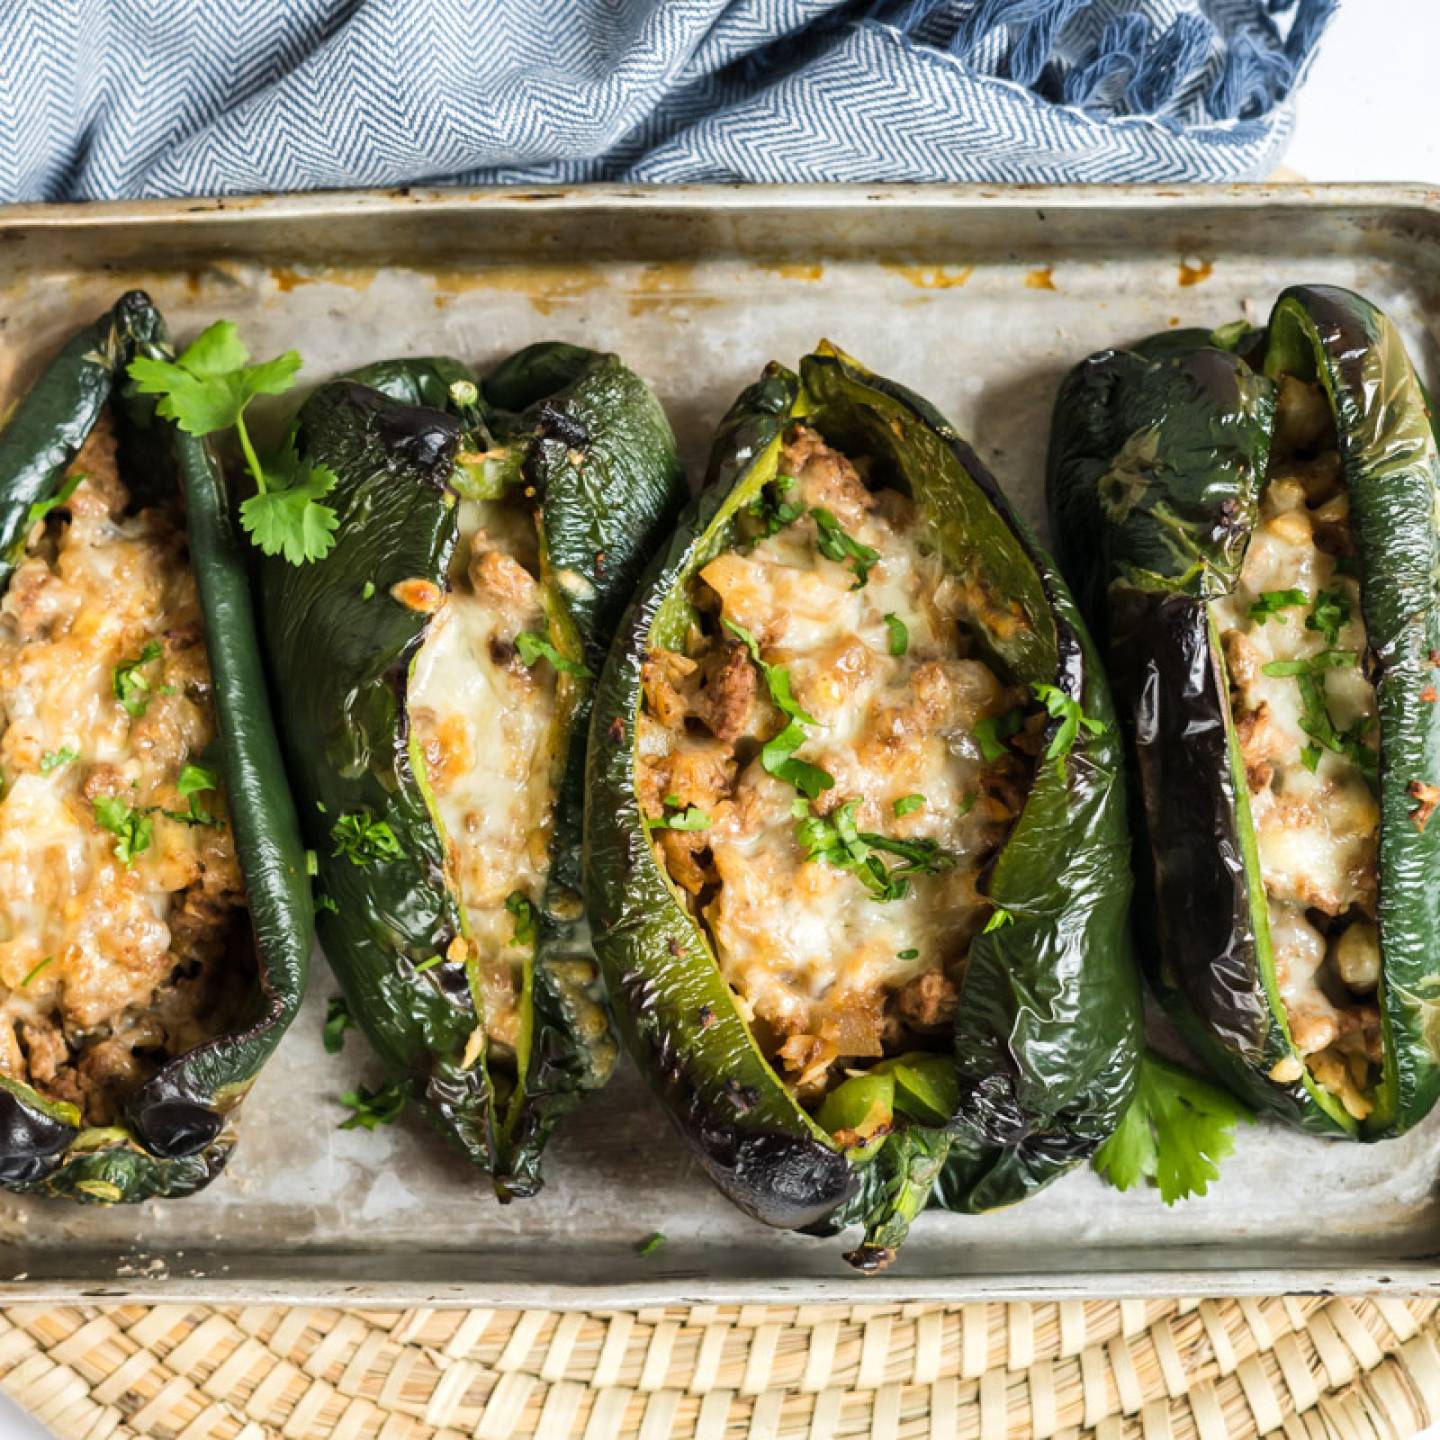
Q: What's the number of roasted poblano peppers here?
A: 4